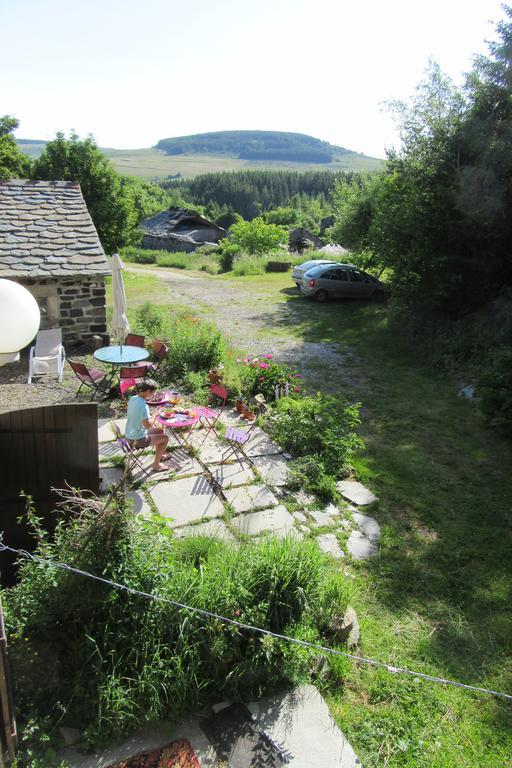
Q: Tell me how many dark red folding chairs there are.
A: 4